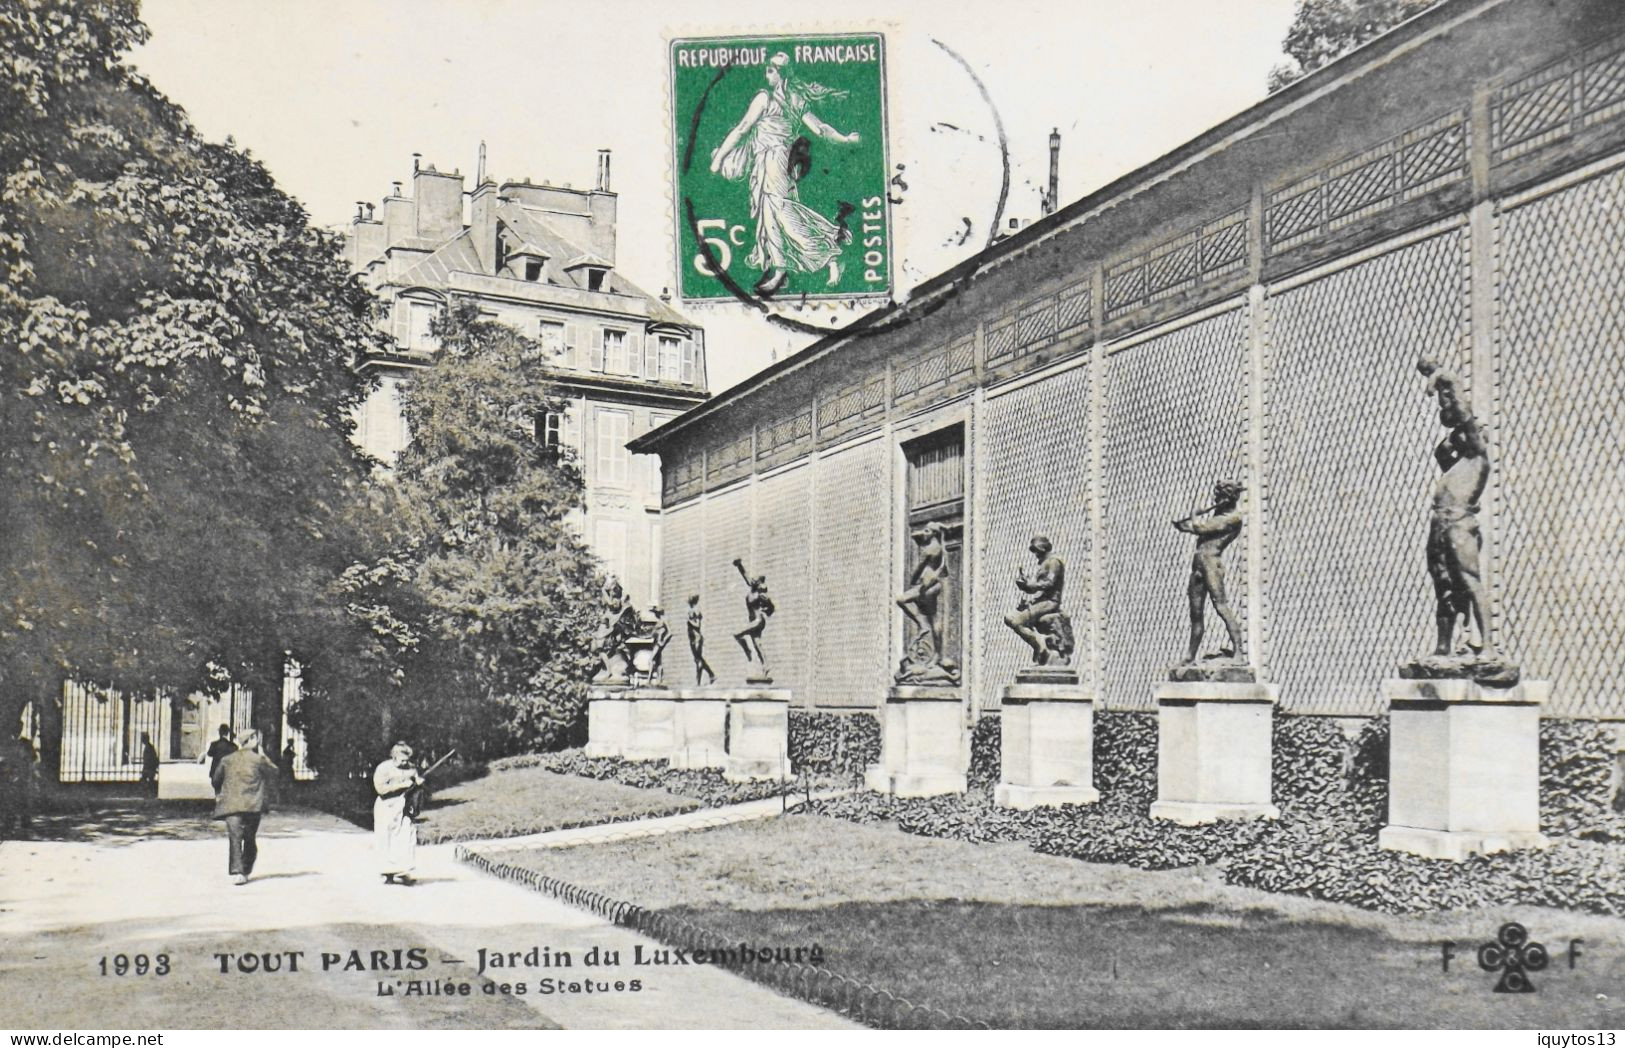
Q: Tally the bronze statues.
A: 8